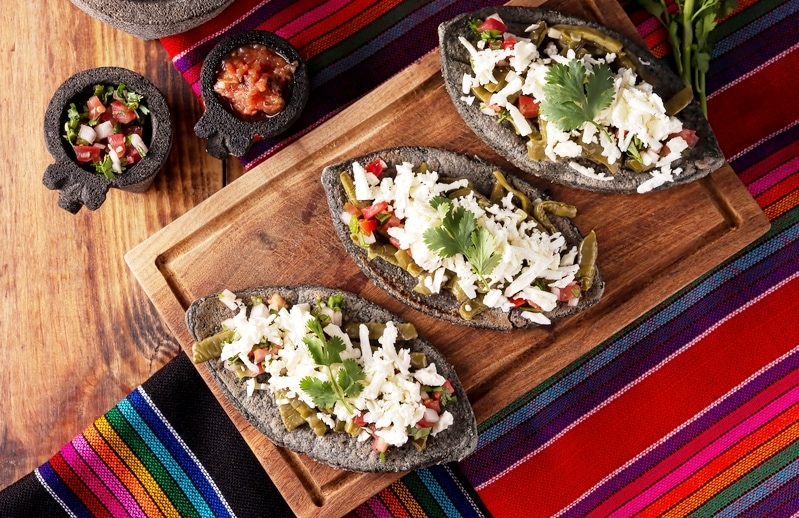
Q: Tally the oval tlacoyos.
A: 3